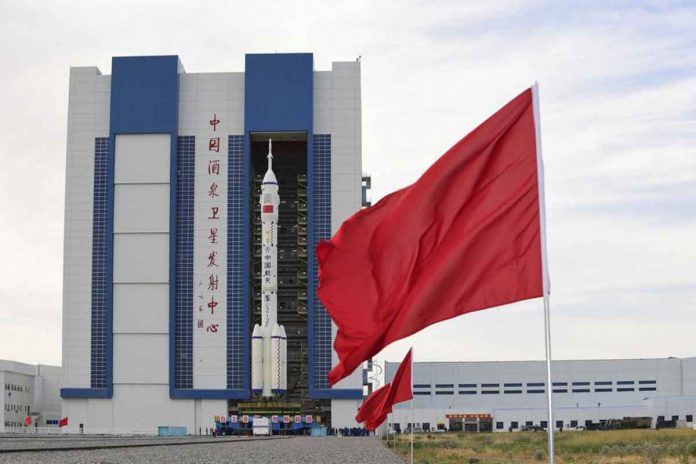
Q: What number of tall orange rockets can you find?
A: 0